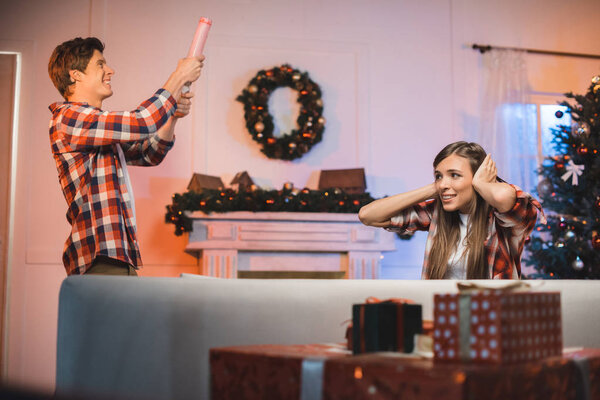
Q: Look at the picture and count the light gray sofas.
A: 1